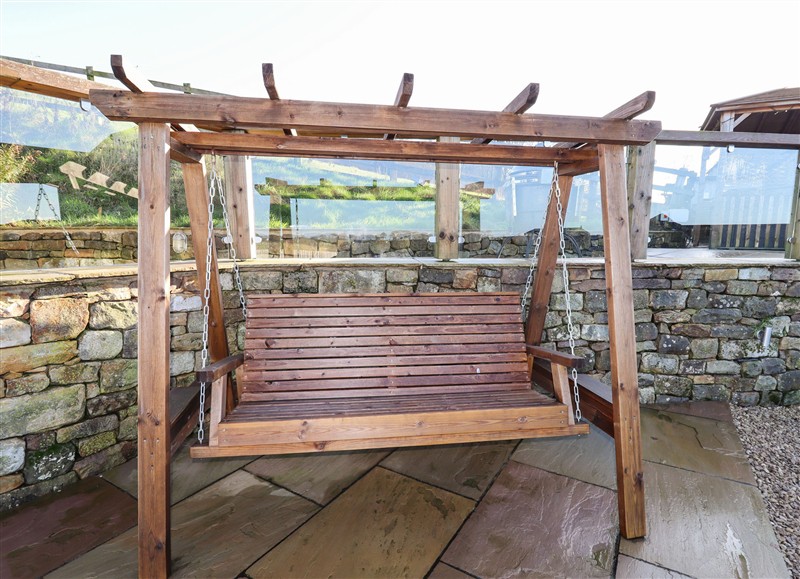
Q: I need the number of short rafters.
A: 5